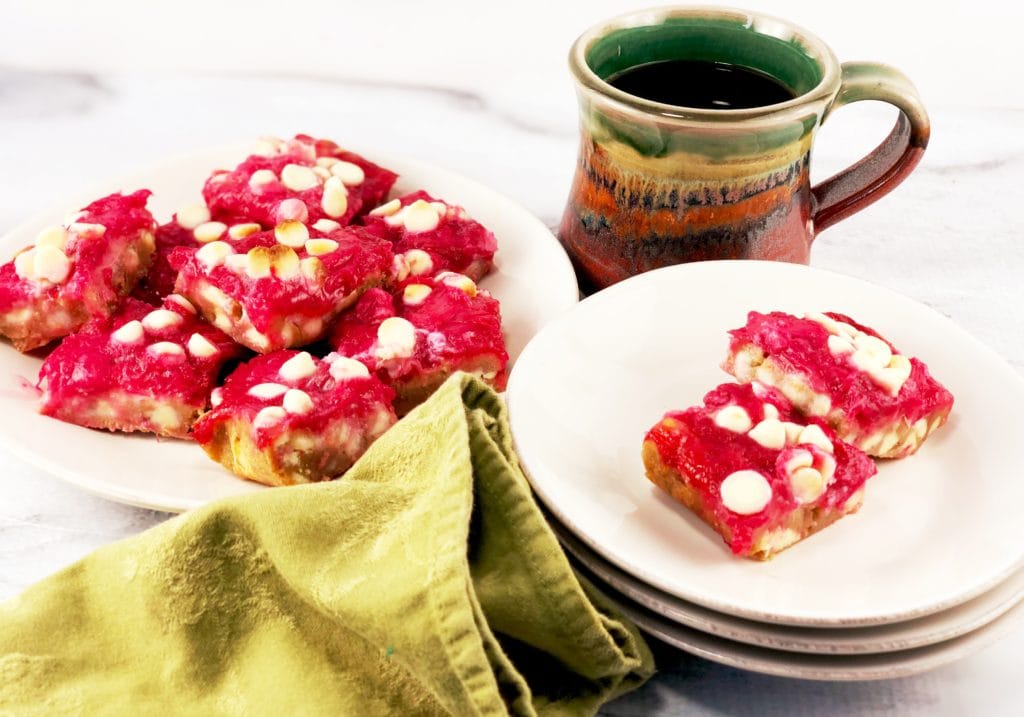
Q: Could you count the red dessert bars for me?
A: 10